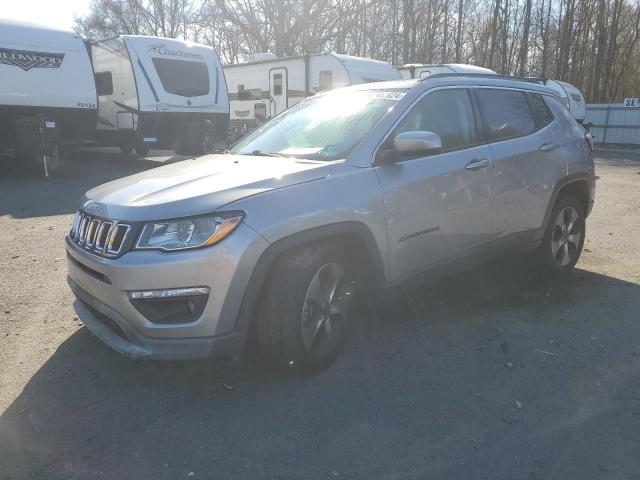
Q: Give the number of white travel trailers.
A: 5